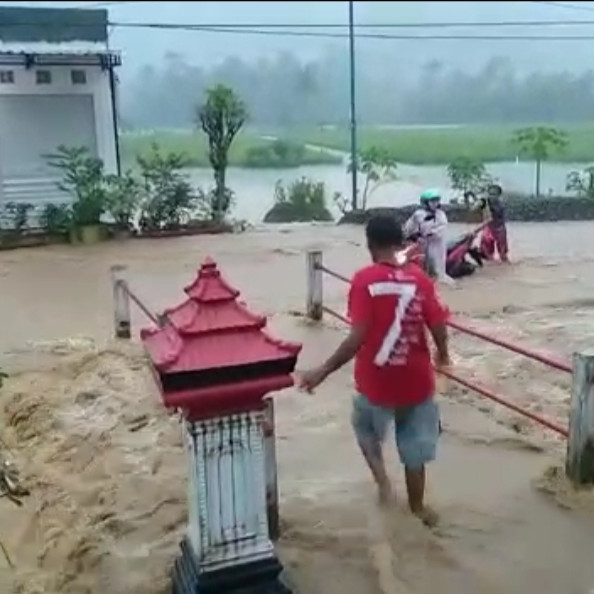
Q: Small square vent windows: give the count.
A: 3